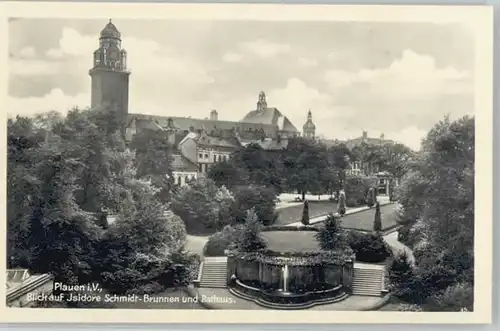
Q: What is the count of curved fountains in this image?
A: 1